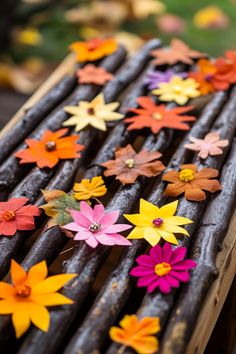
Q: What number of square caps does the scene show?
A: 0